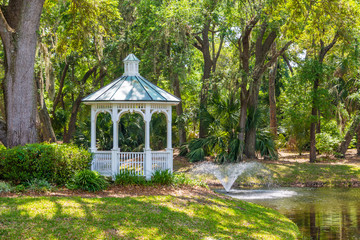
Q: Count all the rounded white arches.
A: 3